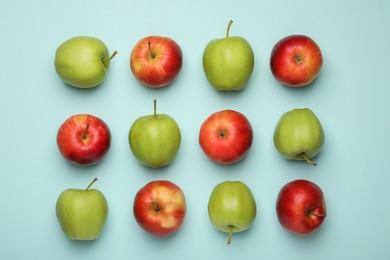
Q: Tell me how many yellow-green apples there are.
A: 6